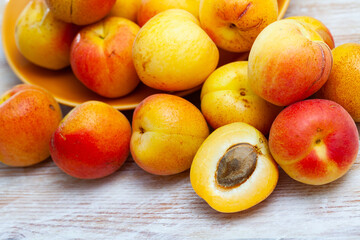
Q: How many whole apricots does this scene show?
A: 15